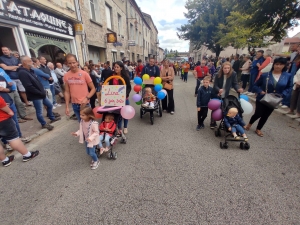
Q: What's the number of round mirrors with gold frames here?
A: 0